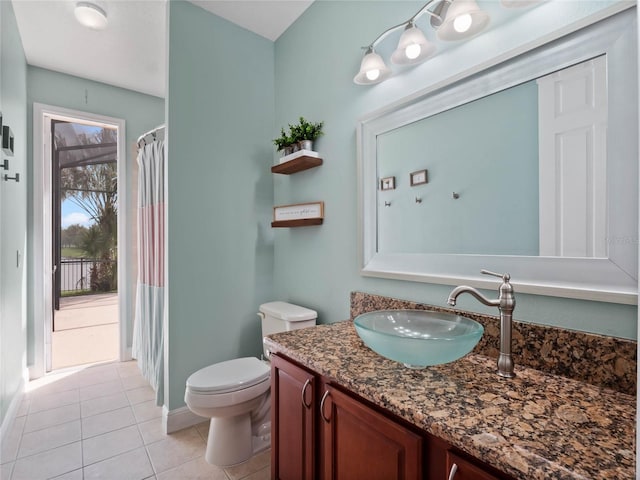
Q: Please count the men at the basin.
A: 0